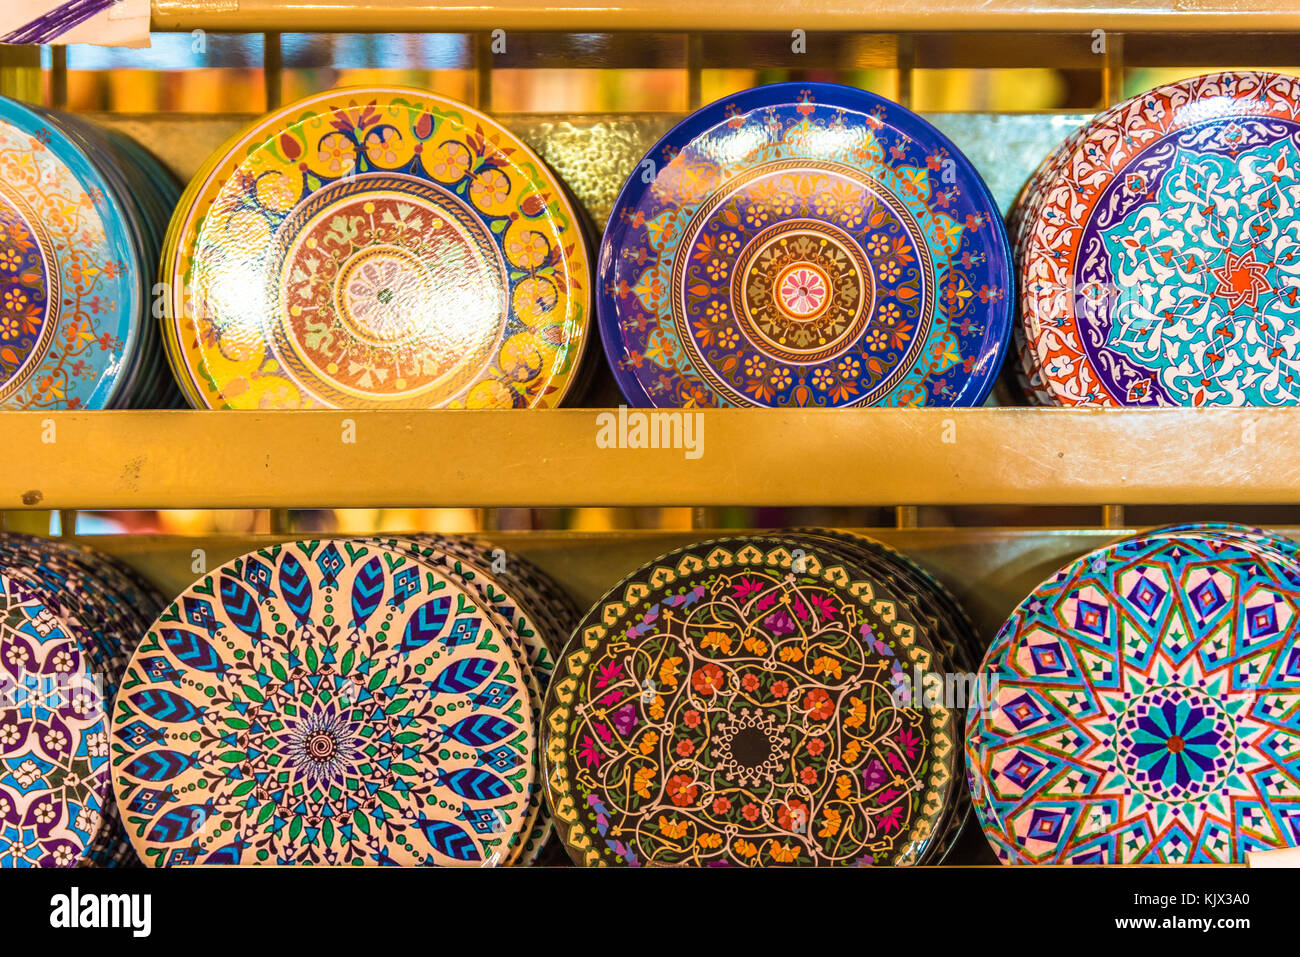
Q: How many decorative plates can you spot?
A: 8